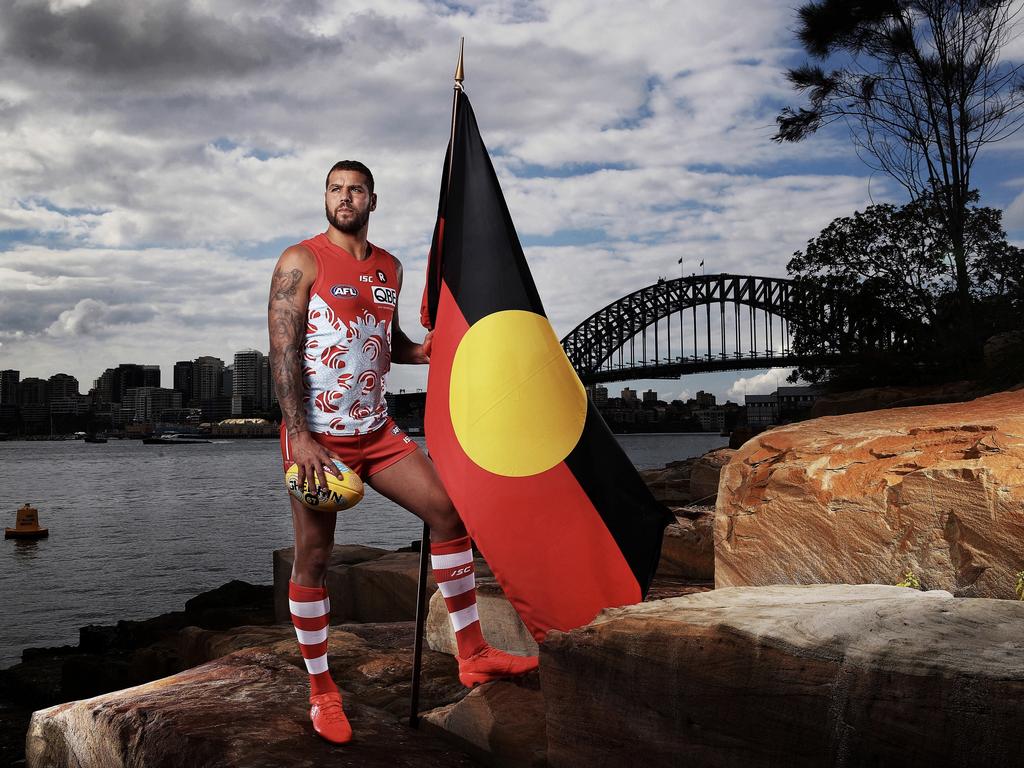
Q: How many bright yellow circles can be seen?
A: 1